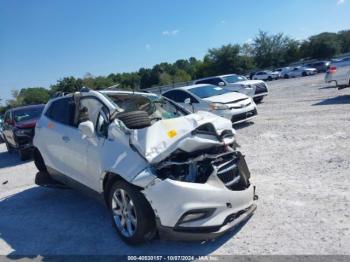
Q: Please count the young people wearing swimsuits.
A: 0